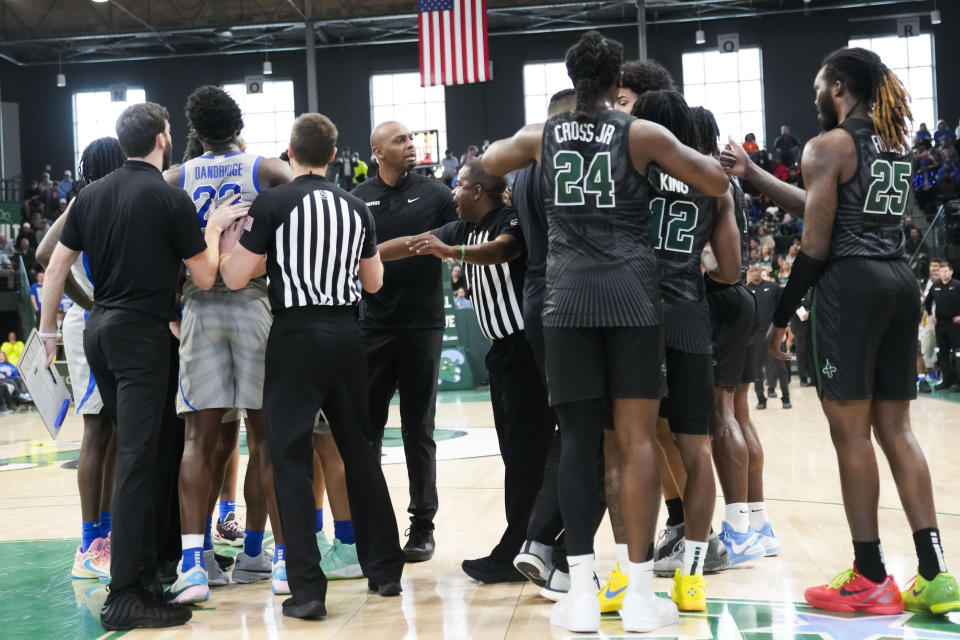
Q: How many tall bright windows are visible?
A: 6